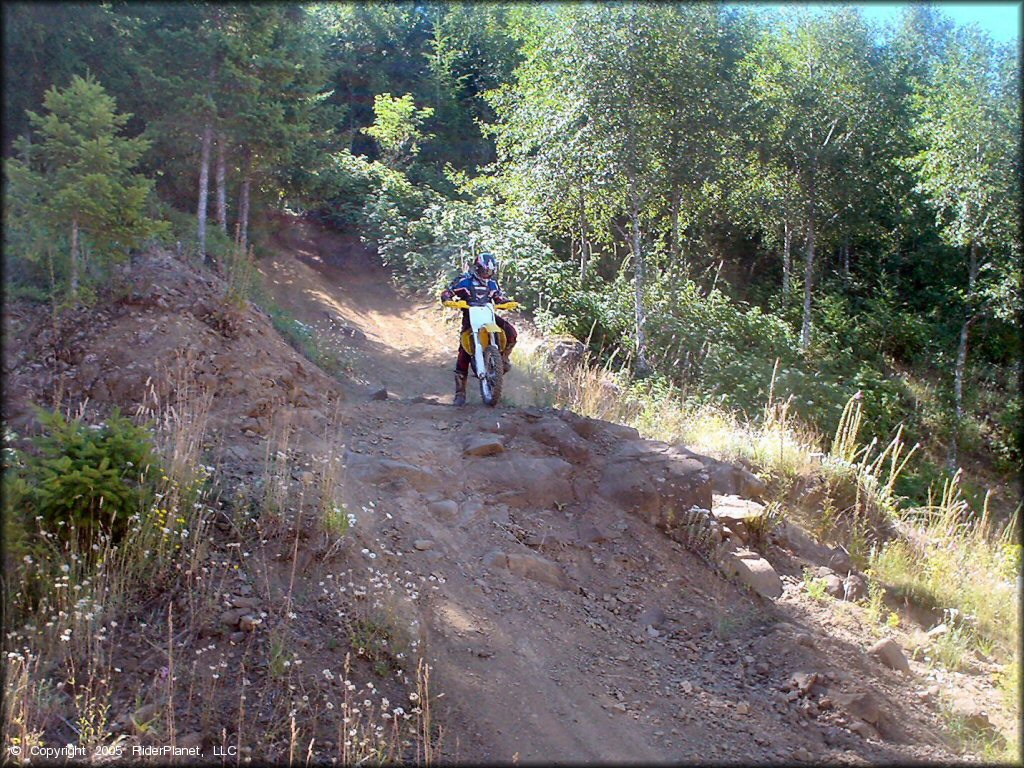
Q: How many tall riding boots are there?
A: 2